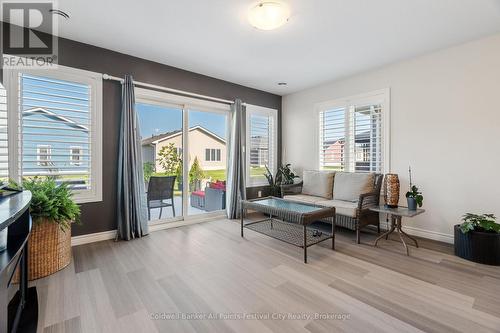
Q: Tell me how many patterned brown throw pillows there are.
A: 0